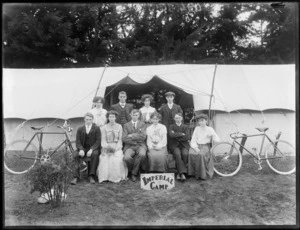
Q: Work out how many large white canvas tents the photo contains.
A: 1